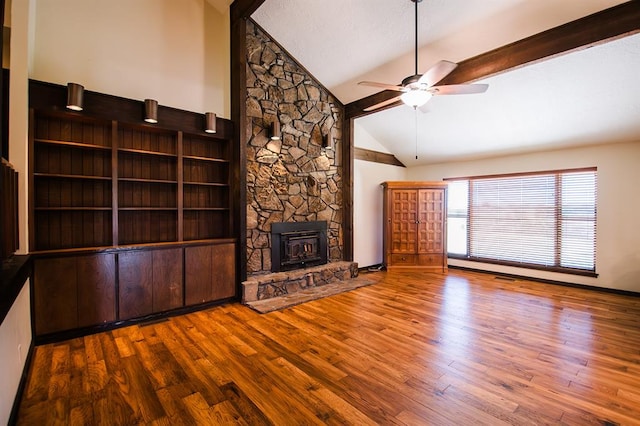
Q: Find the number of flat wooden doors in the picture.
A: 6